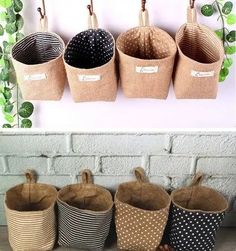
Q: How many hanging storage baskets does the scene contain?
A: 8